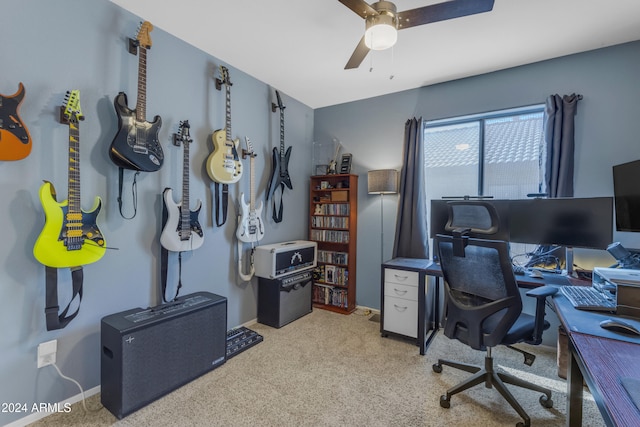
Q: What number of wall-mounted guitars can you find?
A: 7